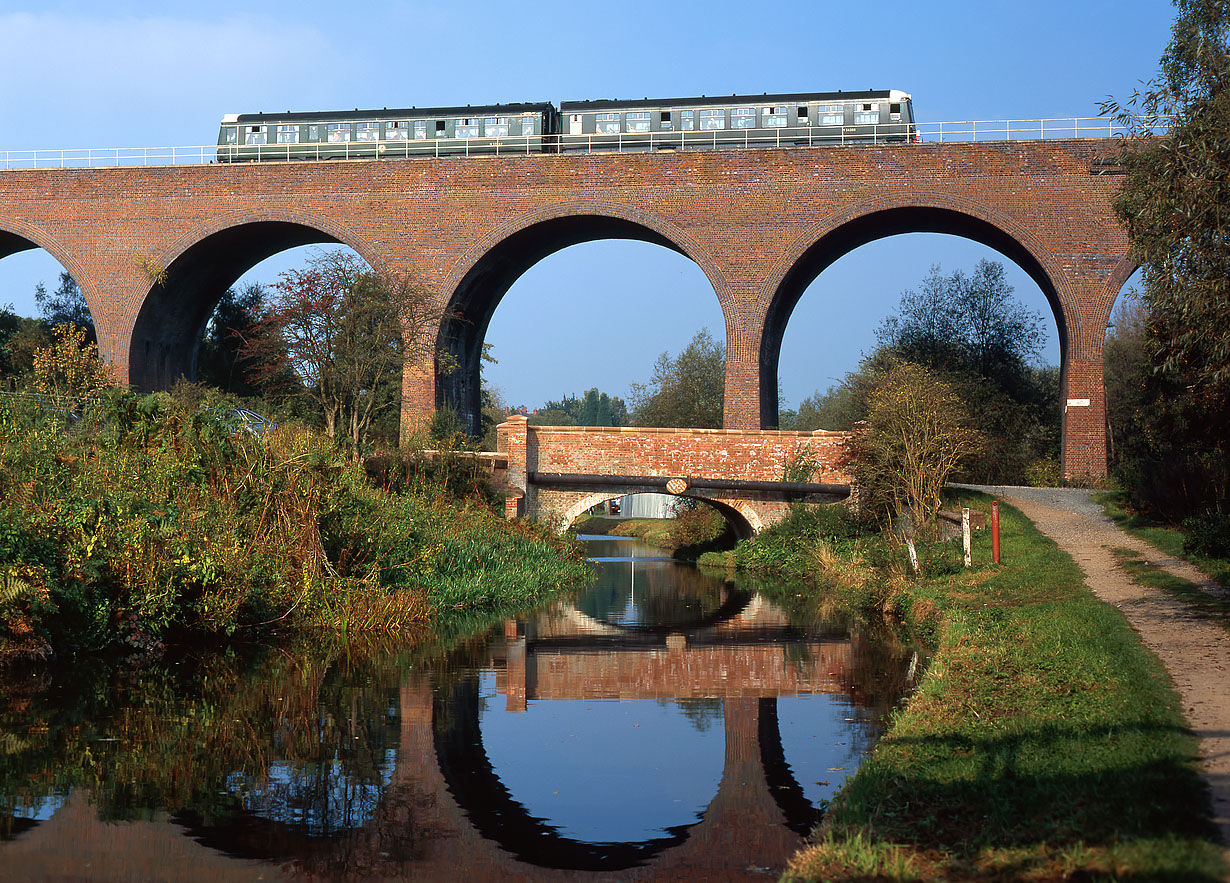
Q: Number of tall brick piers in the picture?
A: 4